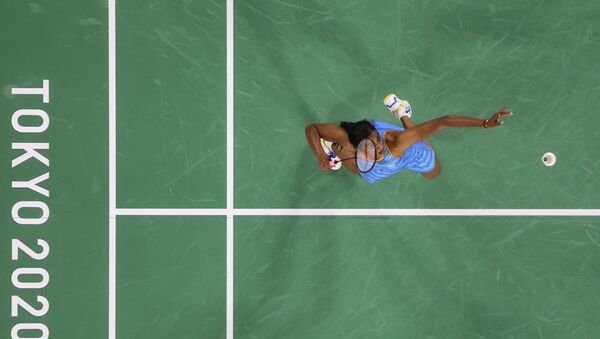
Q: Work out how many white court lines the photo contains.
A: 3